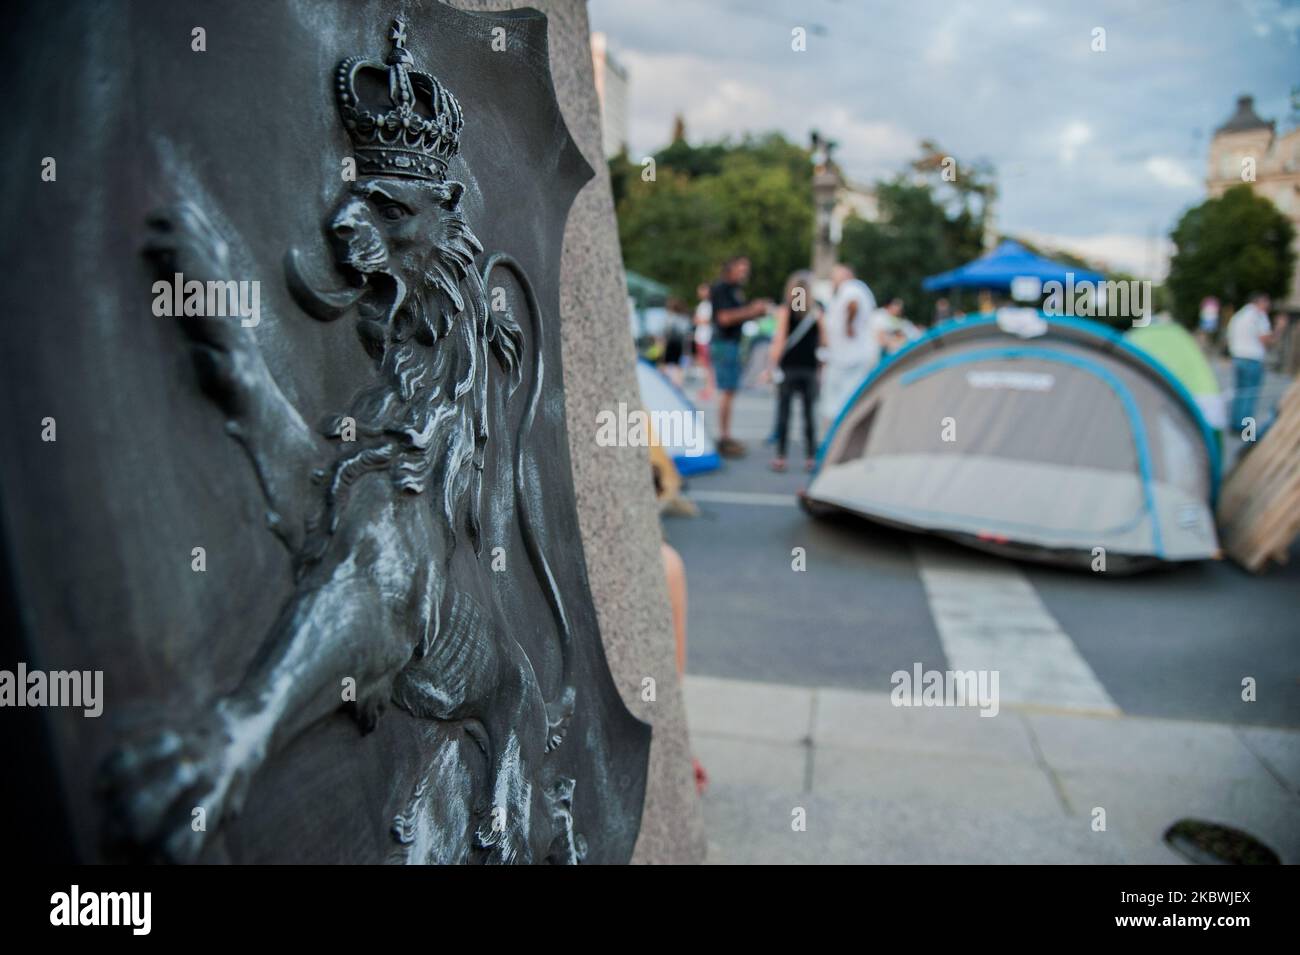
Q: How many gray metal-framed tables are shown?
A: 0